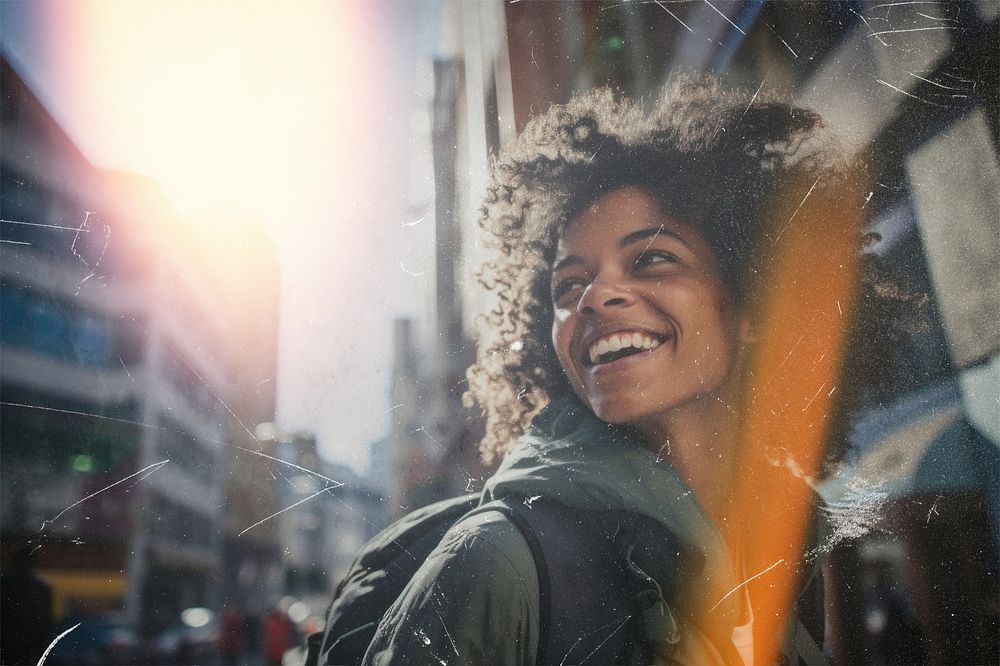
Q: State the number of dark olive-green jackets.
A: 1